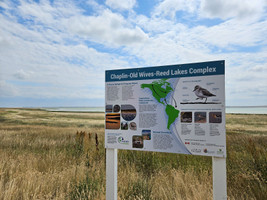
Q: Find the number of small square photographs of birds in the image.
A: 3